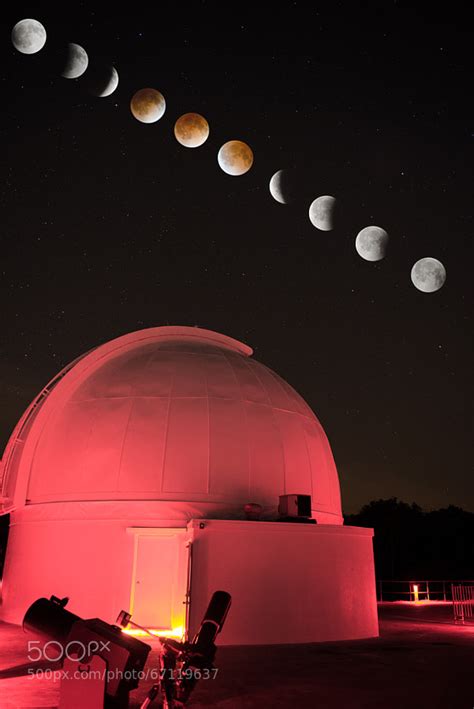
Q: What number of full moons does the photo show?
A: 5